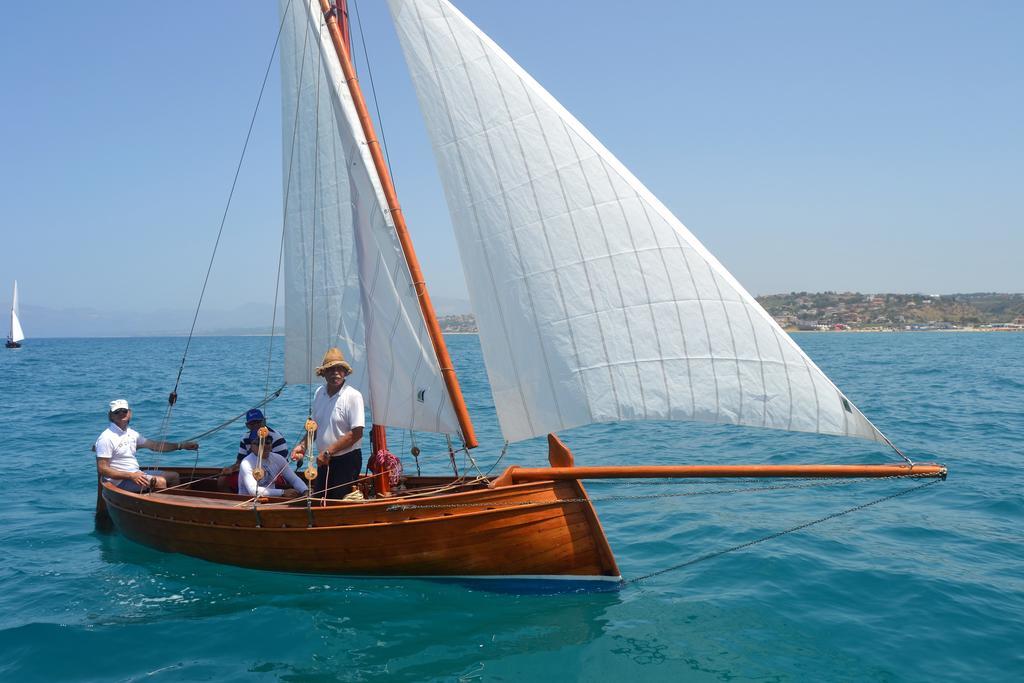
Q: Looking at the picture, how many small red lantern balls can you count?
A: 0